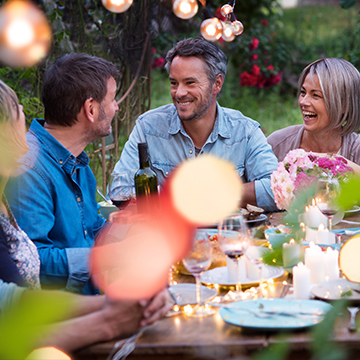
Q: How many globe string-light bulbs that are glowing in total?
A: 7